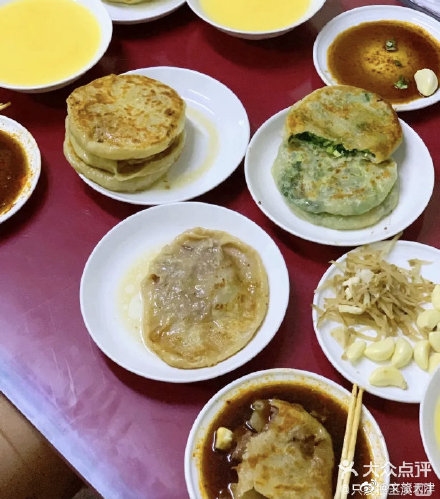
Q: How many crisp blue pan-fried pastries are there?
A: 0